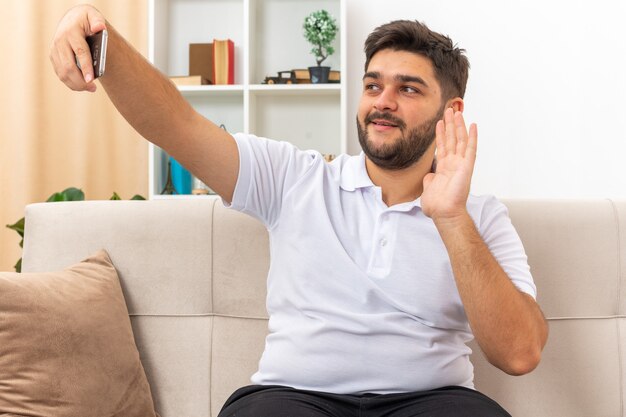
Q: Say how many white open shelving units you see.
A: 1